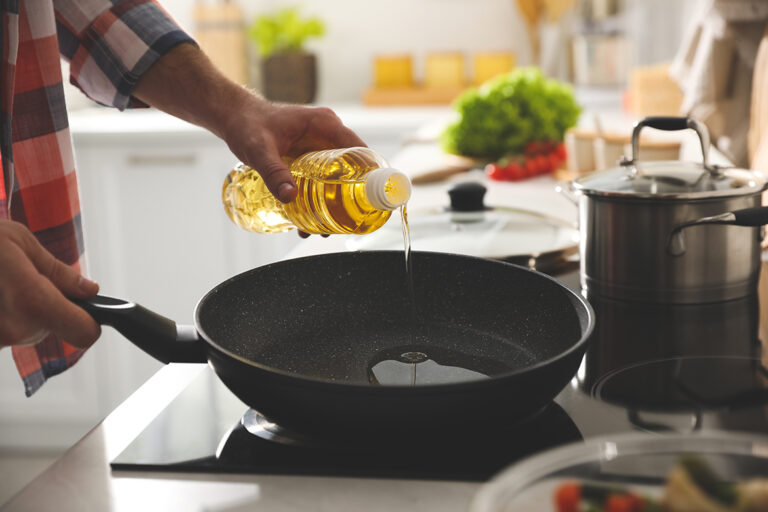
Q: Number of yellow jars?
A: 3